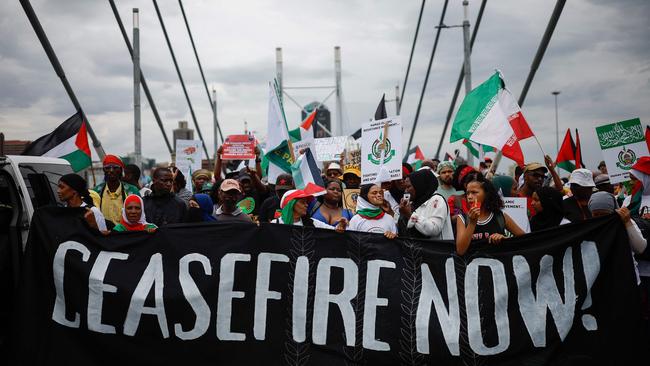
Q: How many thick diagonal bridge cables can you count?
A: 8